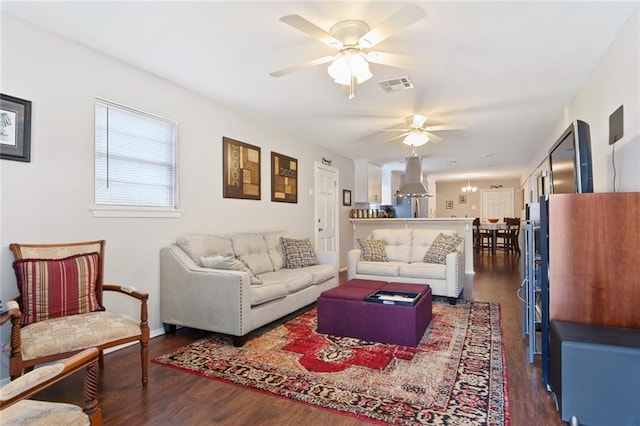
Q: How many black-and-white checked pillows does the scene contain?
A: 3